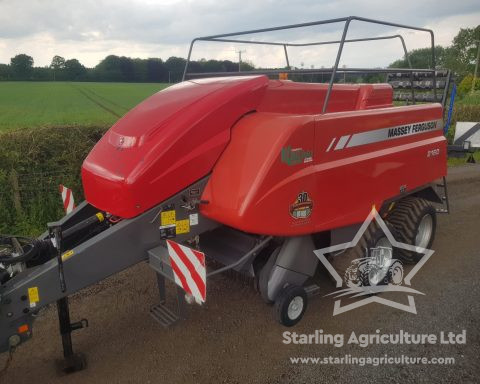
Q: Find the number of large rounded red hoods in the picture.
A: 1